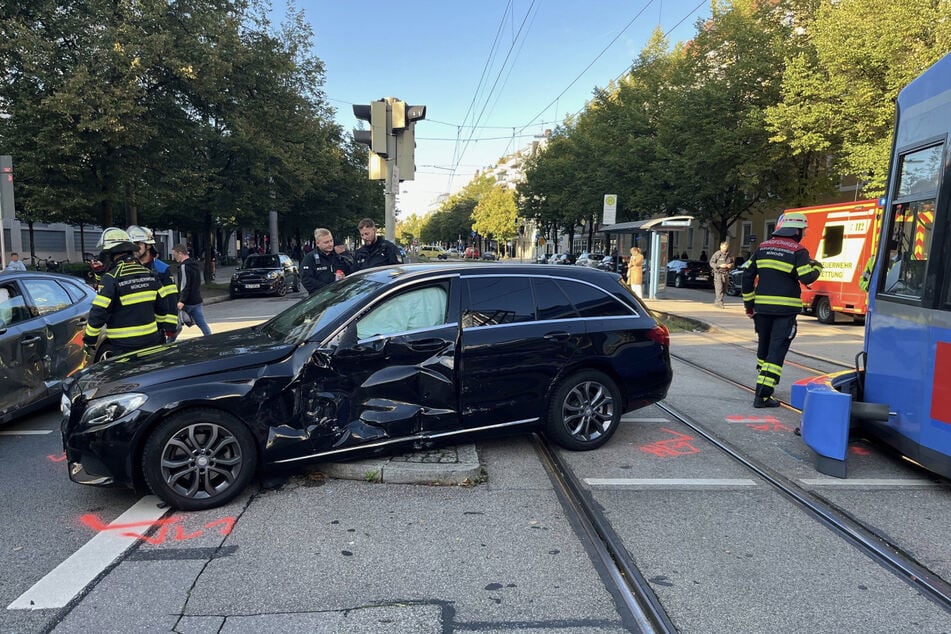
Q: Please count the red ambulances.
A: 1